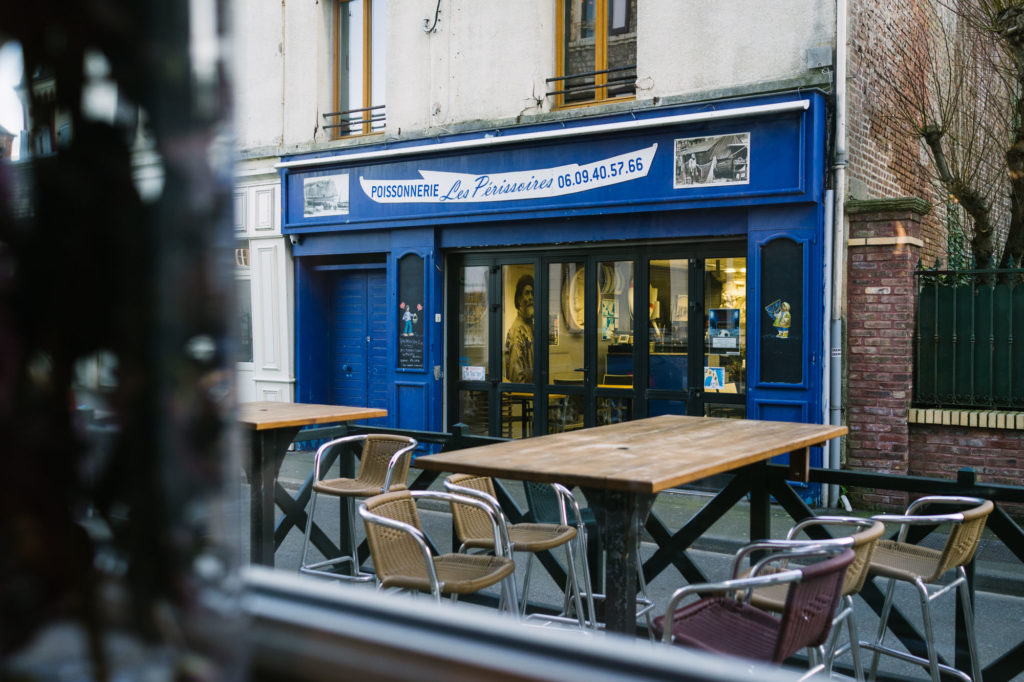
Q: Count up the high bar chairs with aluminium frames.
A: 7